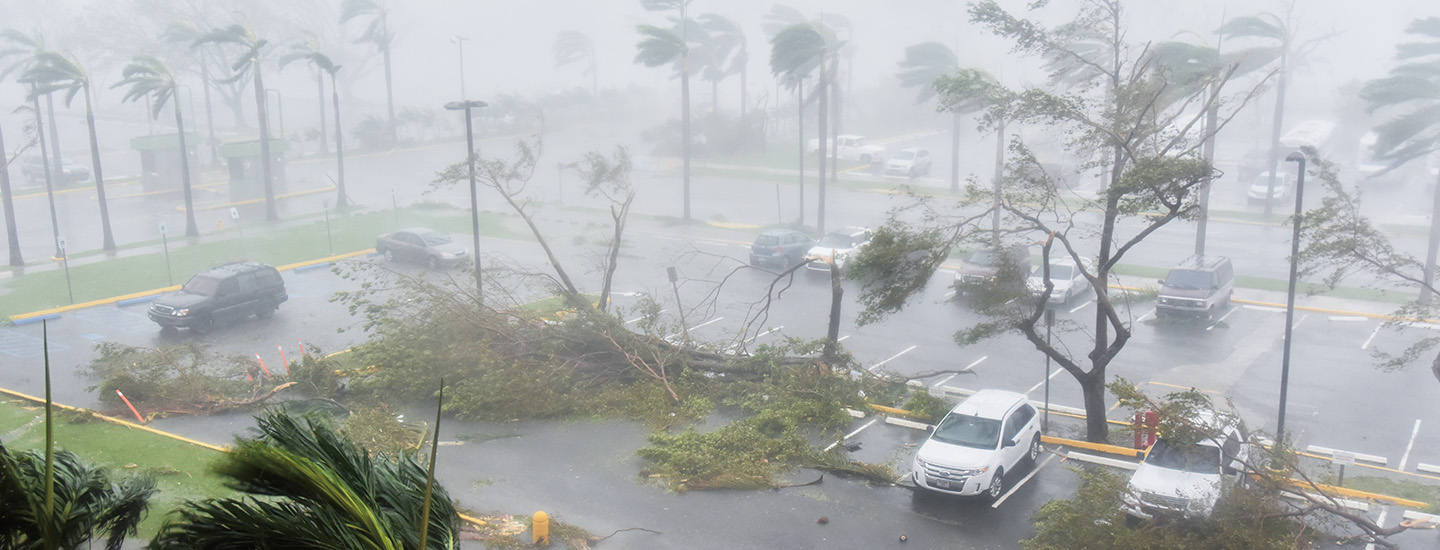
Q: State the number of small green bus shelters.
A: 2